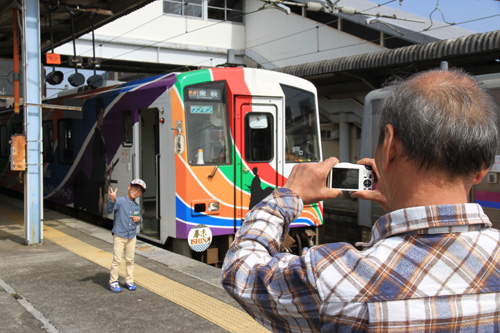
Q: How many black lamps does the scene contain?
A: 3